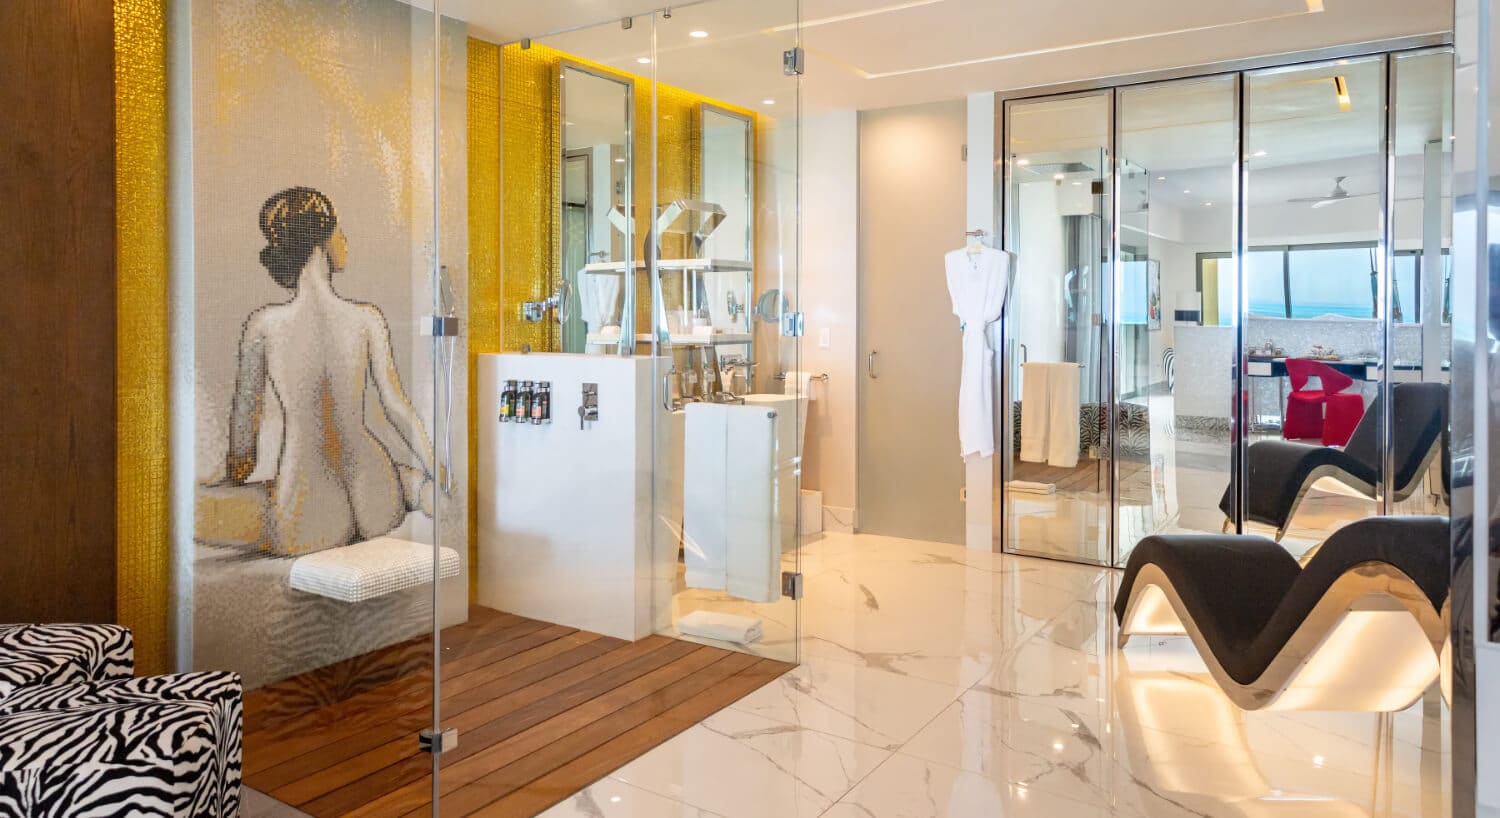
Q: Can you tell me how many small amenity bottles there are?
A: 3